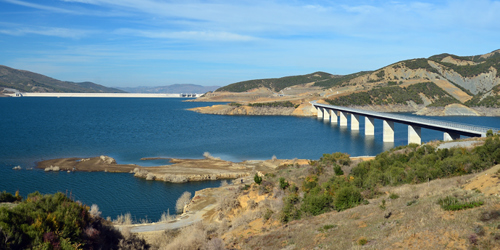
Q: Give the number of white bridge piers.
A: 9